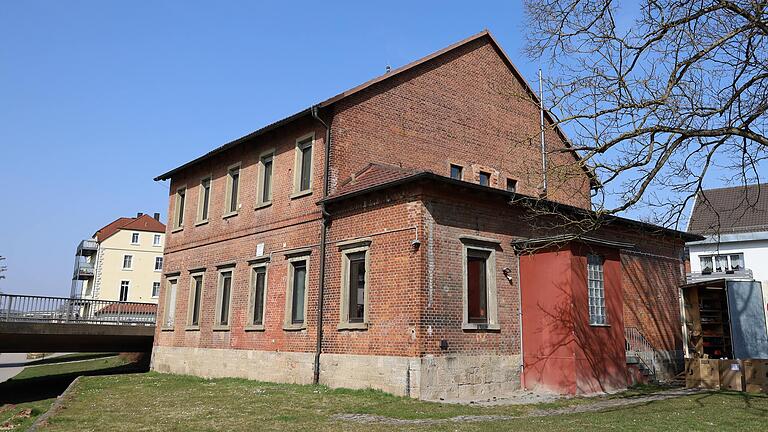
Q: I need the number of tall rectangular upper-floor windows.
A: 5